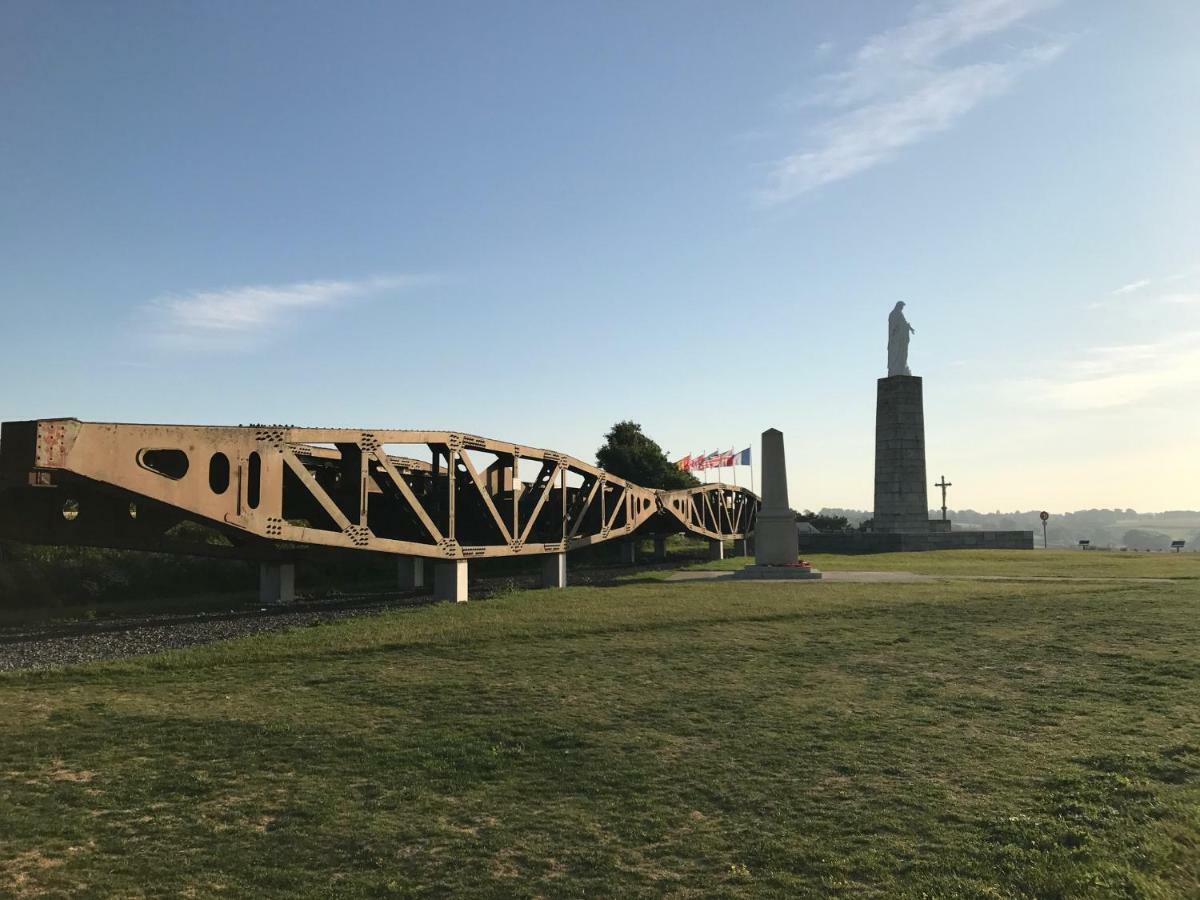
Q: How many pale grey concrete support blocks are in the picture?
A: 8